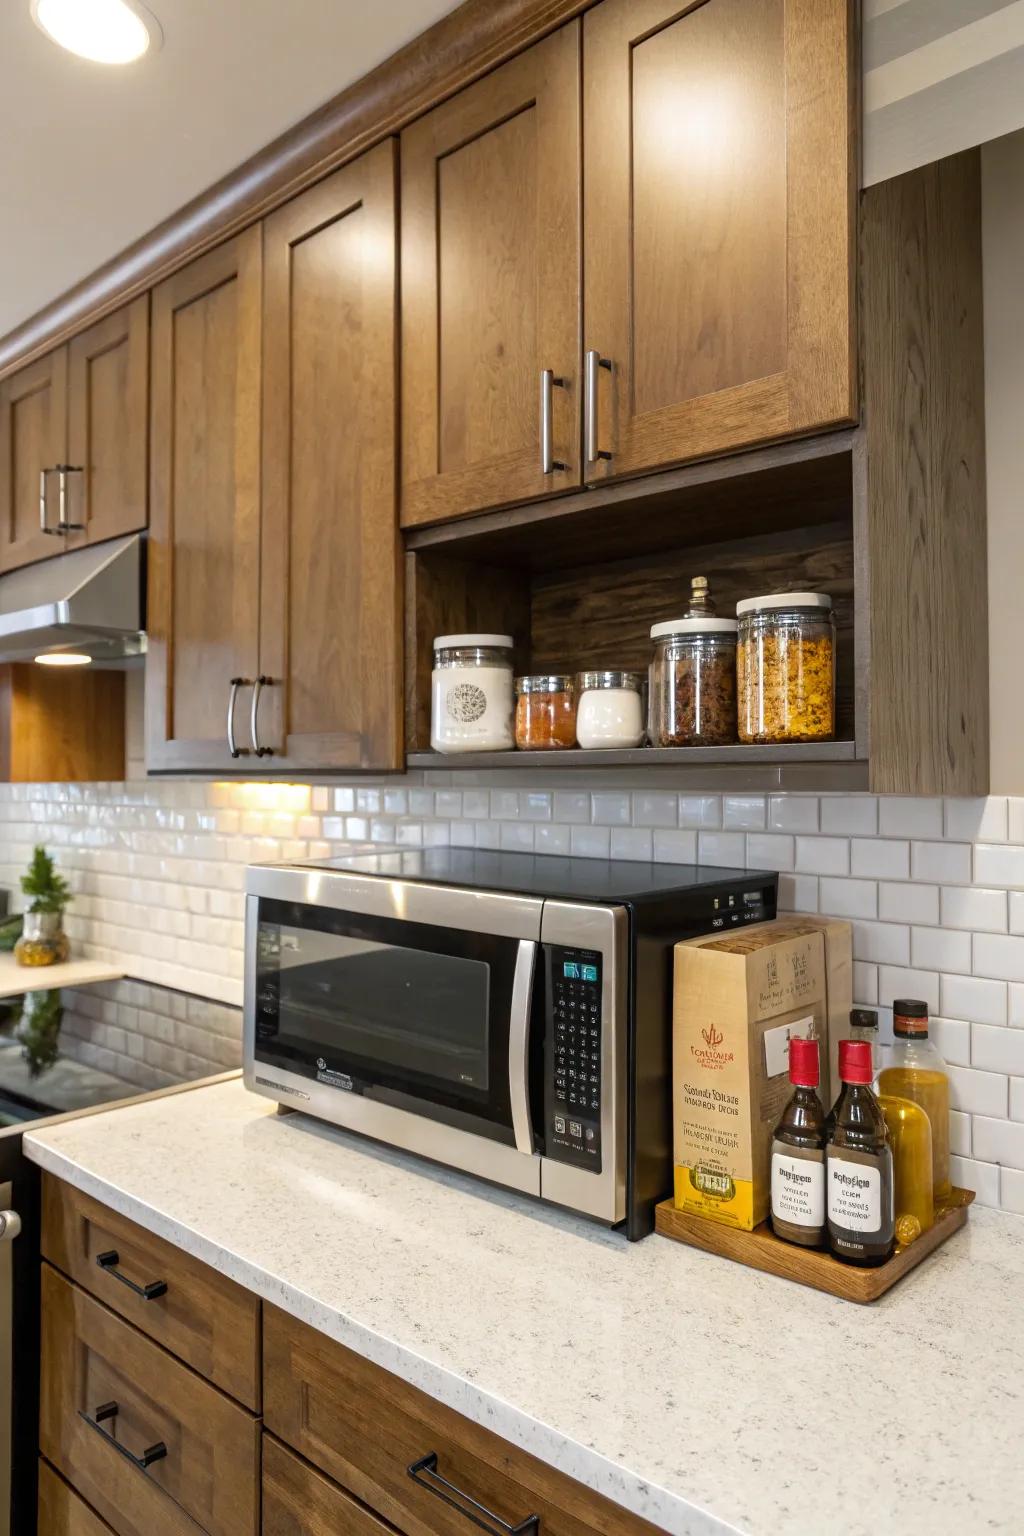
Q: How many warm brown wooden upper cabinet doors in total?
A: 6